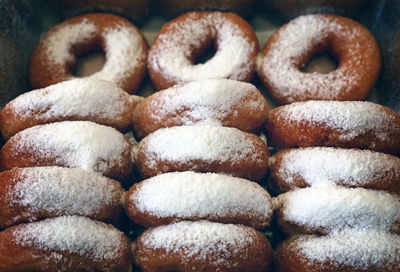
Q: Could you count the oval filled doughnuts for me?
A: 12